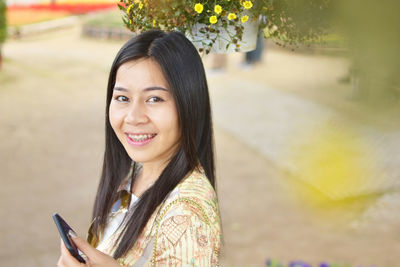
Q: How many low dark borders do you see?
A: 1